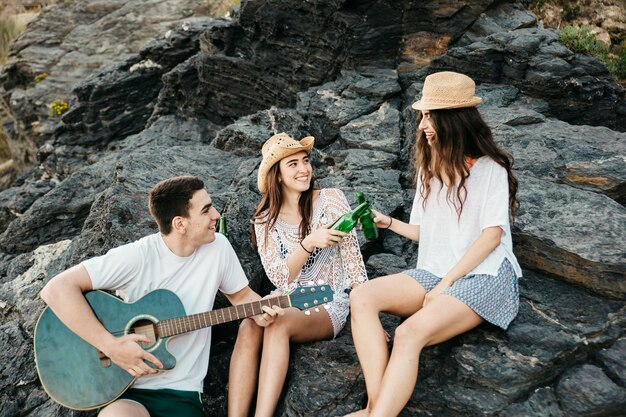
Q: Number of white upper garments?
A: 3